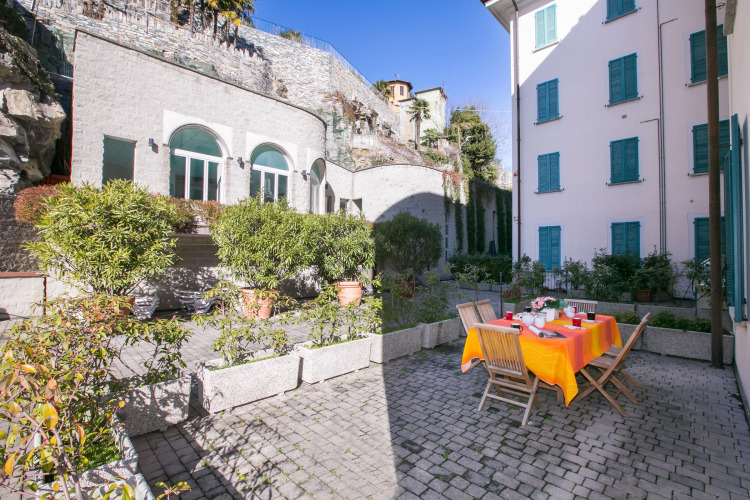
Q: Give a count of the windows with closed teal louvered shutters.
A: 11